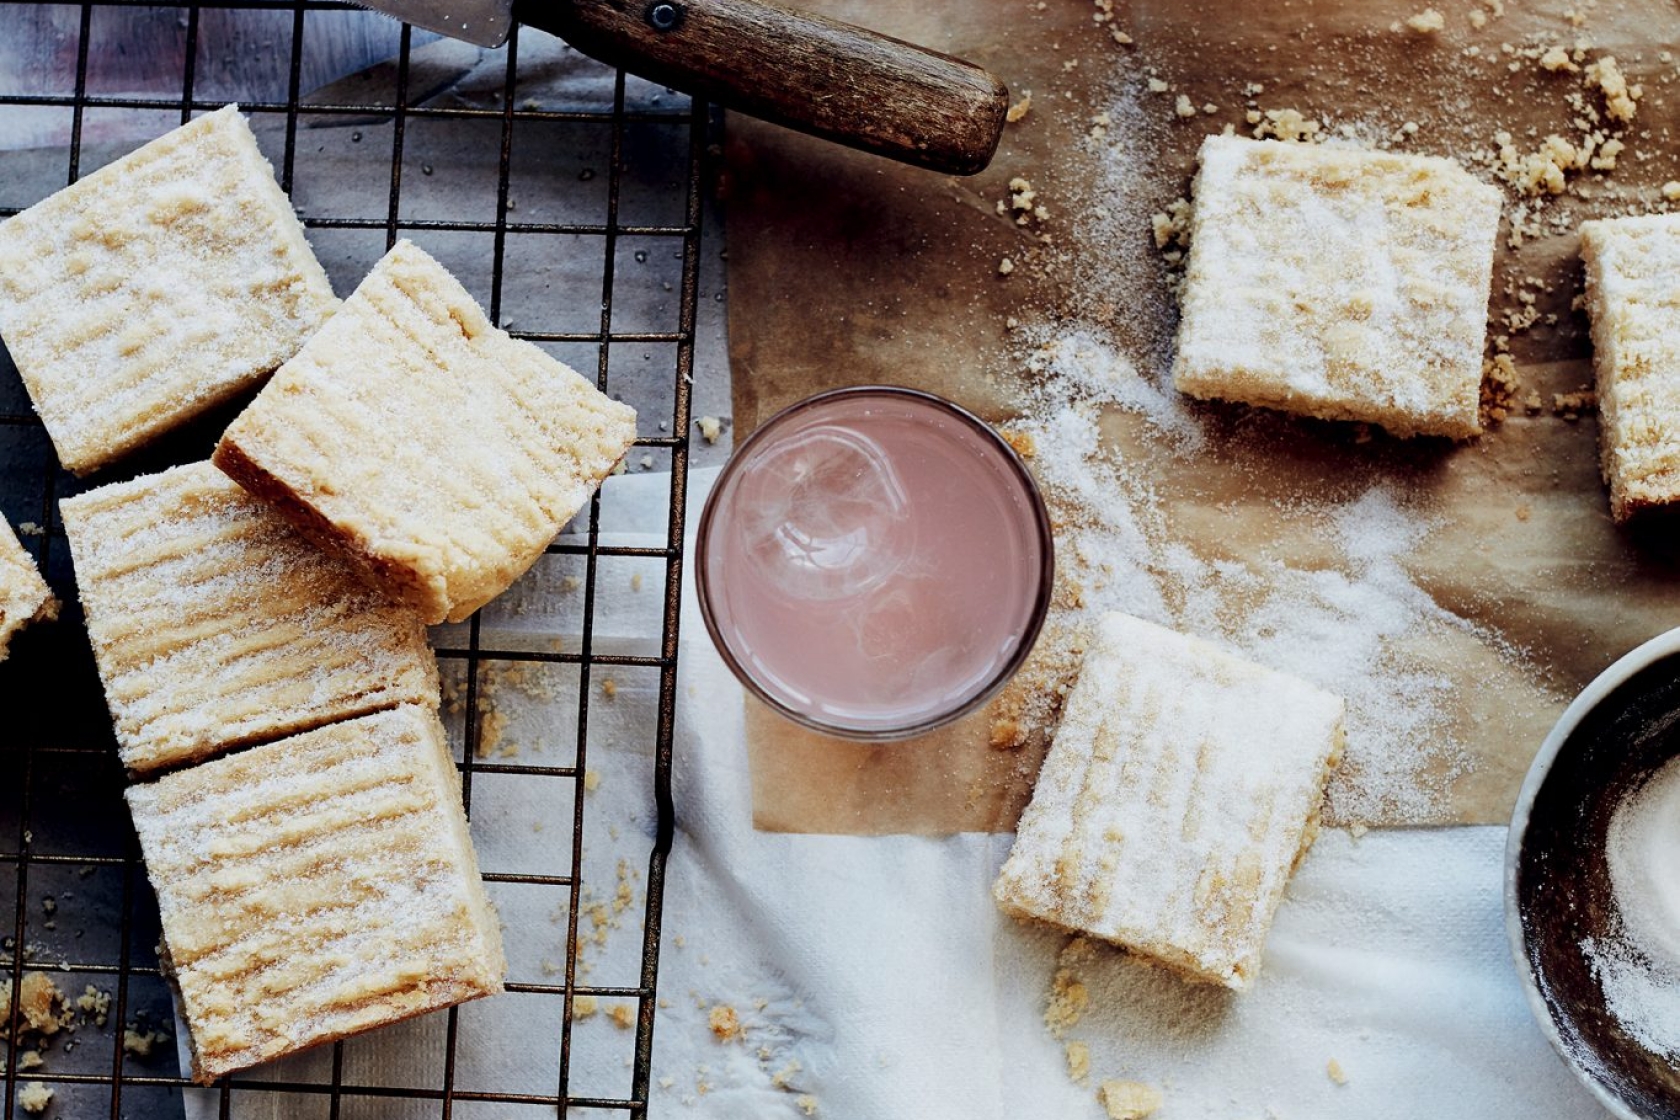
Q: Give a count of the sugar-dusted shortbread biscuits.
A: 8